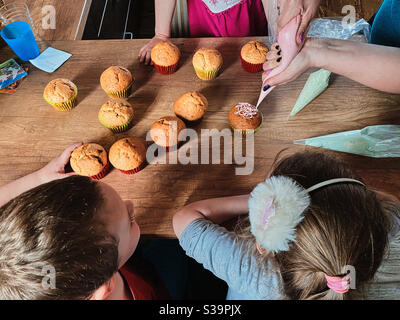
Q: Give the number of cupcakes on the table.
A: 11